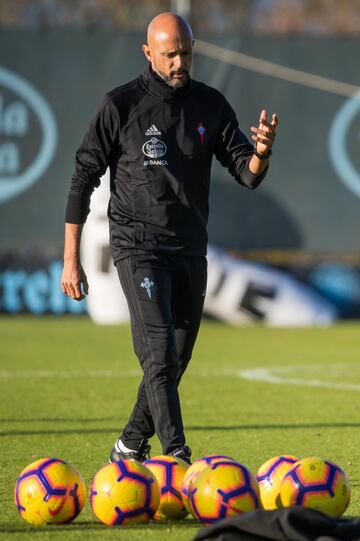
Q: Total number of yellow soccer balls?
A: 7